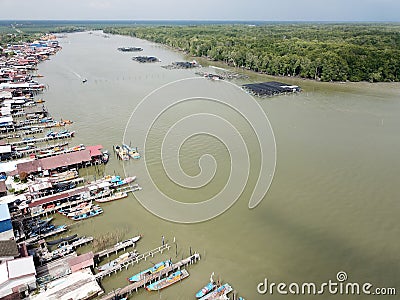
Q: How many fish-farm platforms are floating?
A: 5